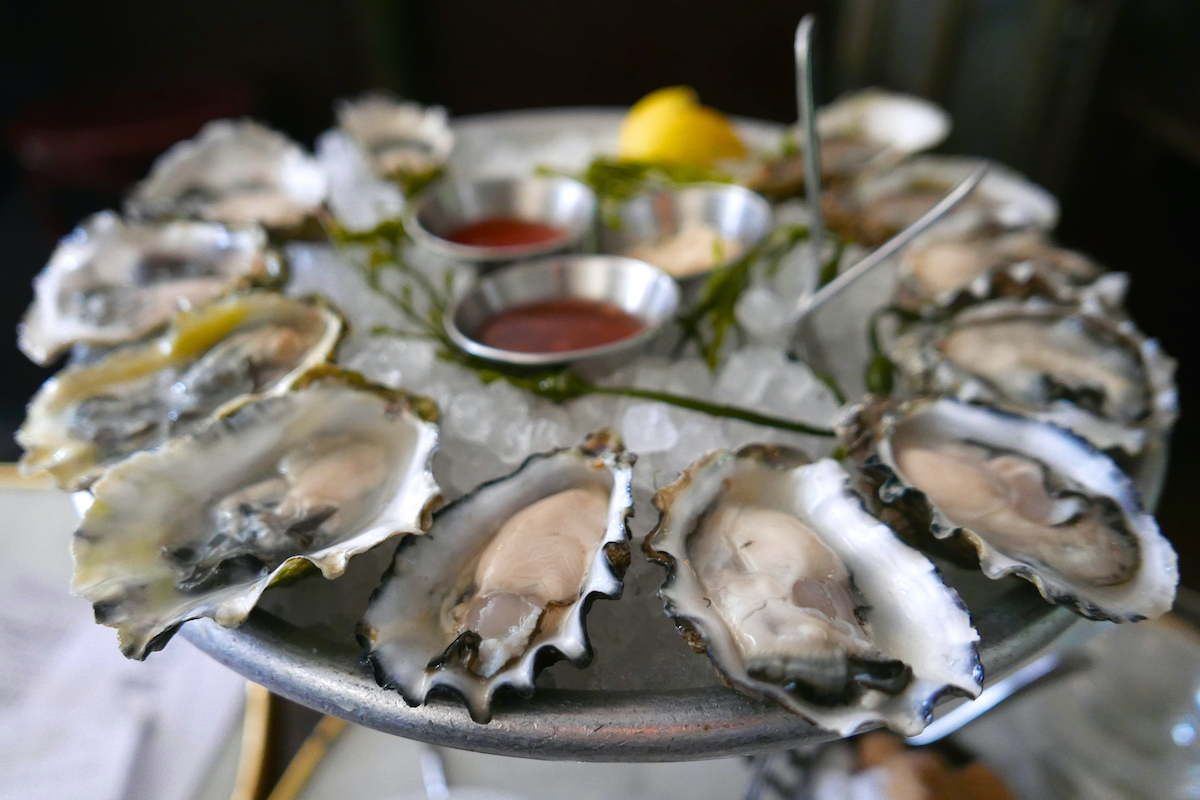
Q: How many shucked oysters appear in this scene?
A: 12